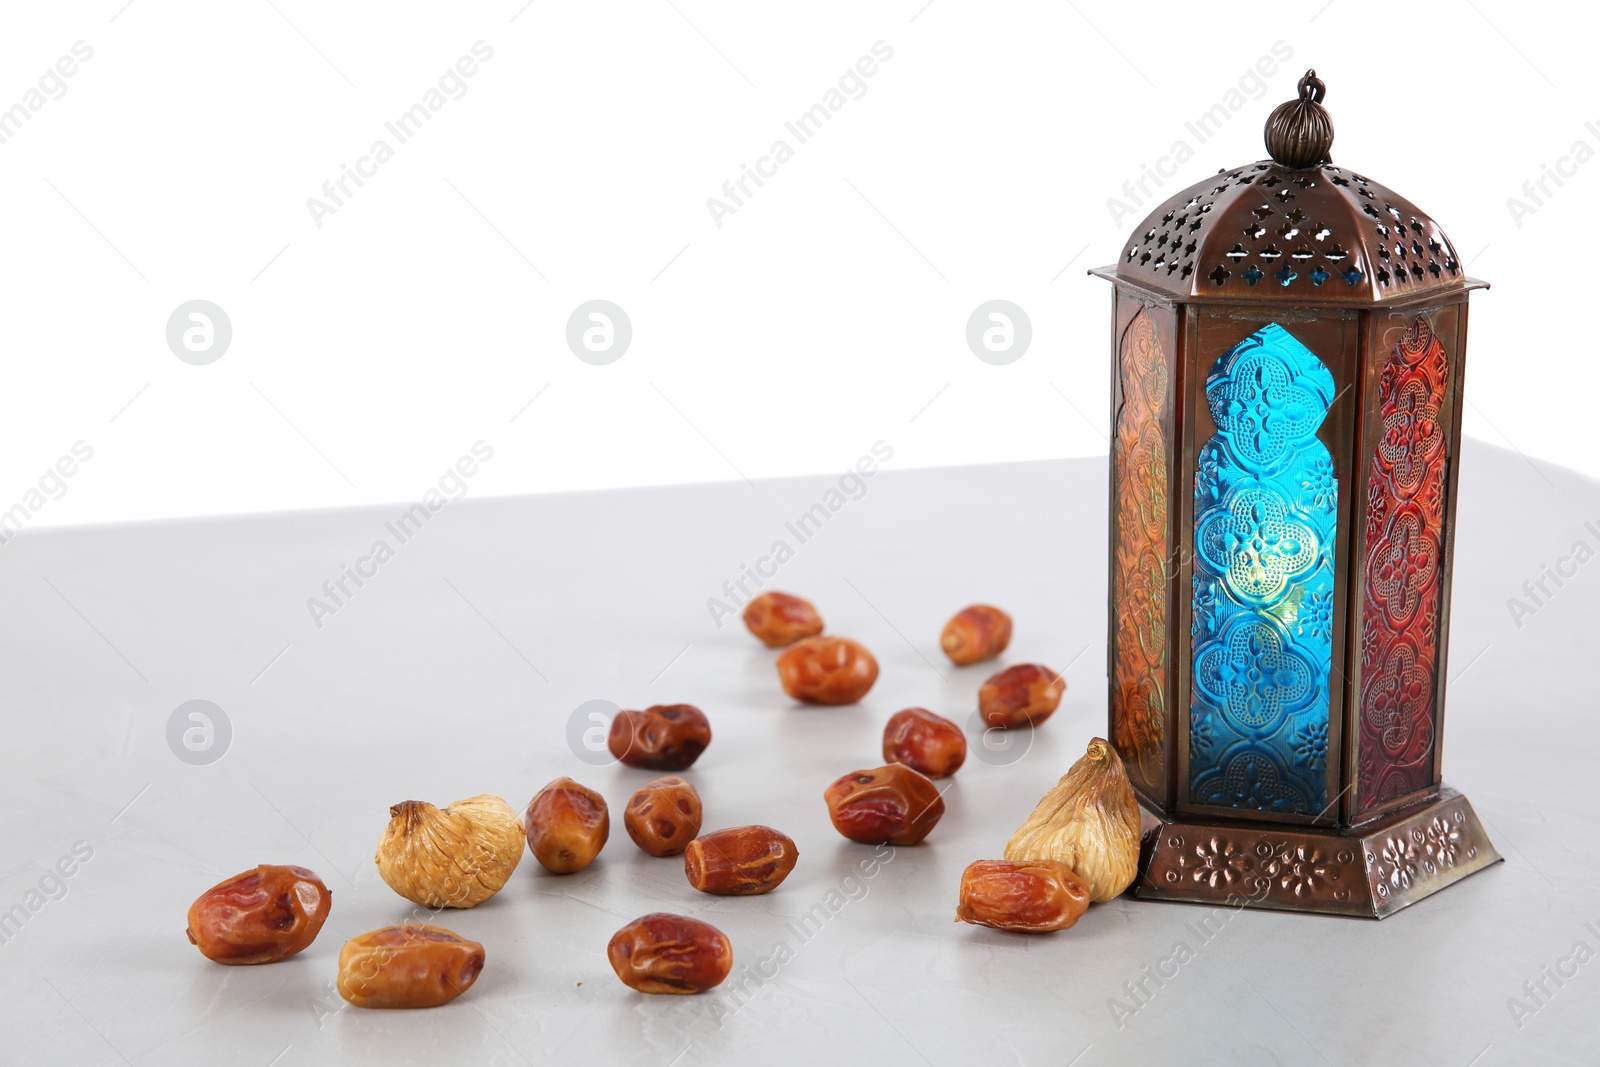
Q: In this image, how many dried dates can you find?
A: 14